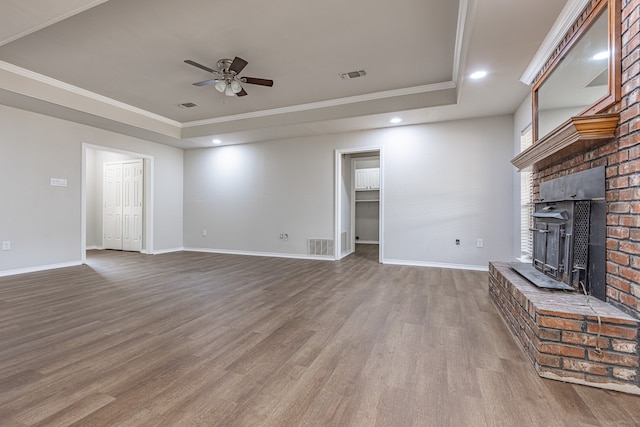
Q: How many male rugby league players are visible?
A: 0